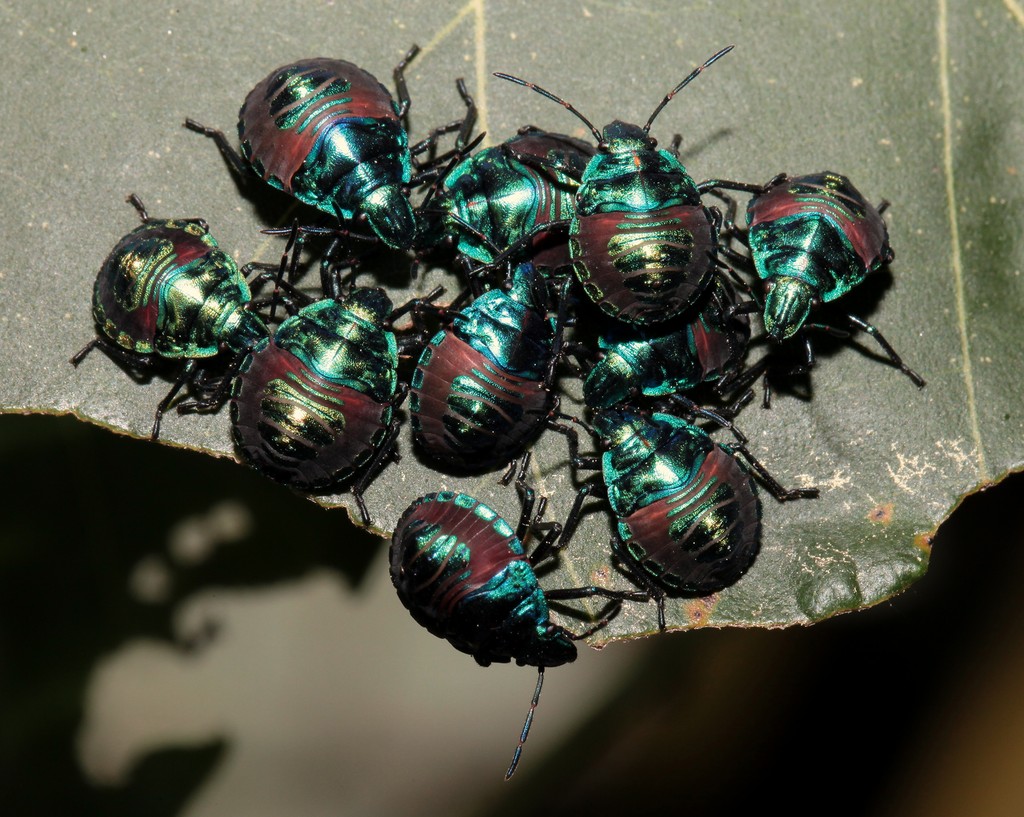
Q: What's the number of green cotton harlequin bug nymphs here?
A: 10